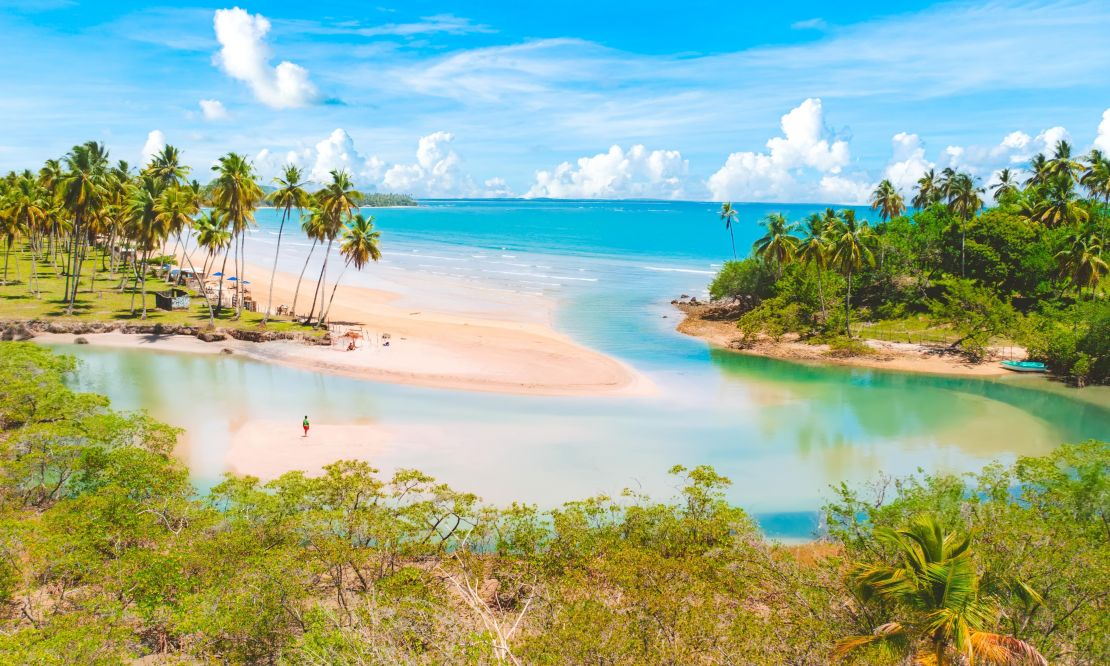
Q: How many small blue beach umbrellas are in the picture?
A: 3